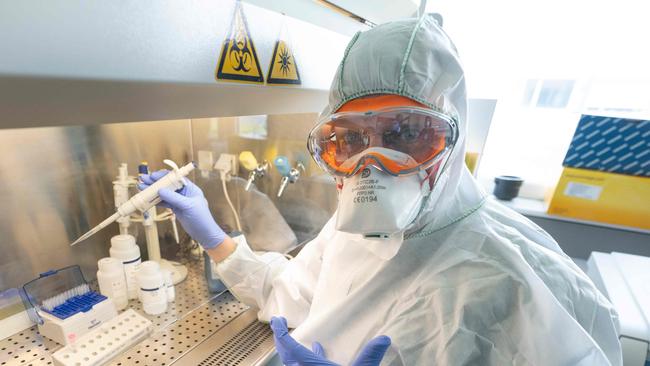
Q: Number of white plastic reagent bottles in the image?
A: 4